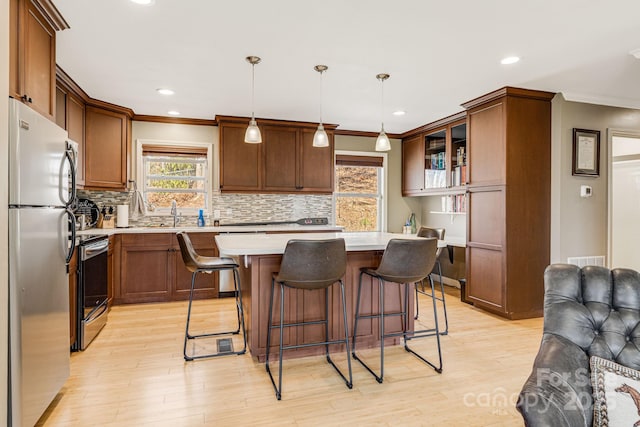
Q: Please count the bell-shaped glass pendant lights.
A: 3